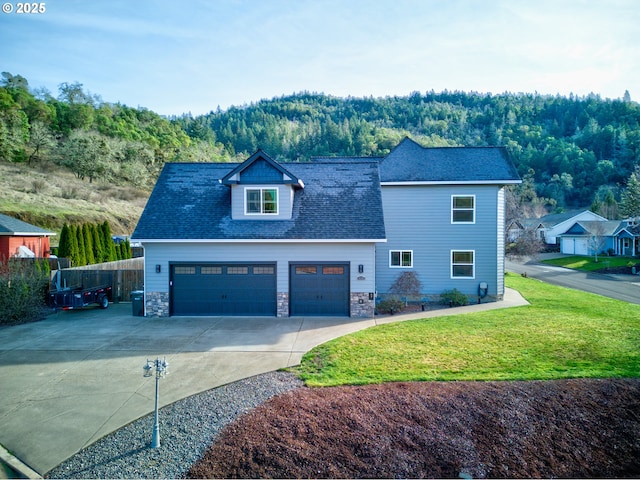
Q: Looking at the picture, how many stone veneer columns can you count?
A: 3